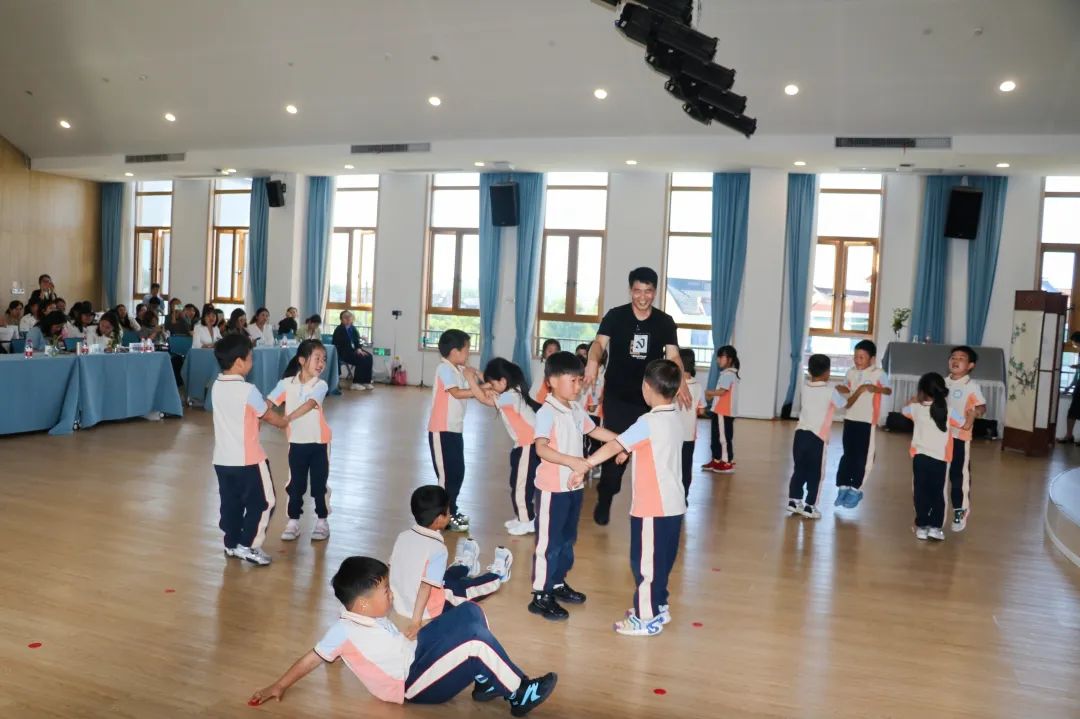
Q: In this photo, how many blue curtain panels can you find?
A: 9